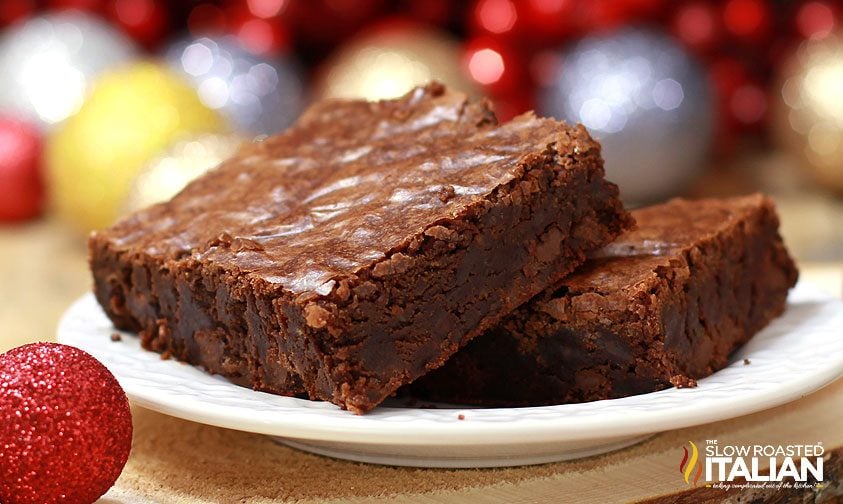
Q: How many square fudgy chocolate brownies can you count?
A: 2